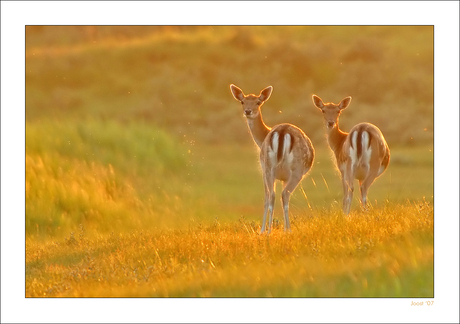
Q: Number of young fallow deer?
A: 2